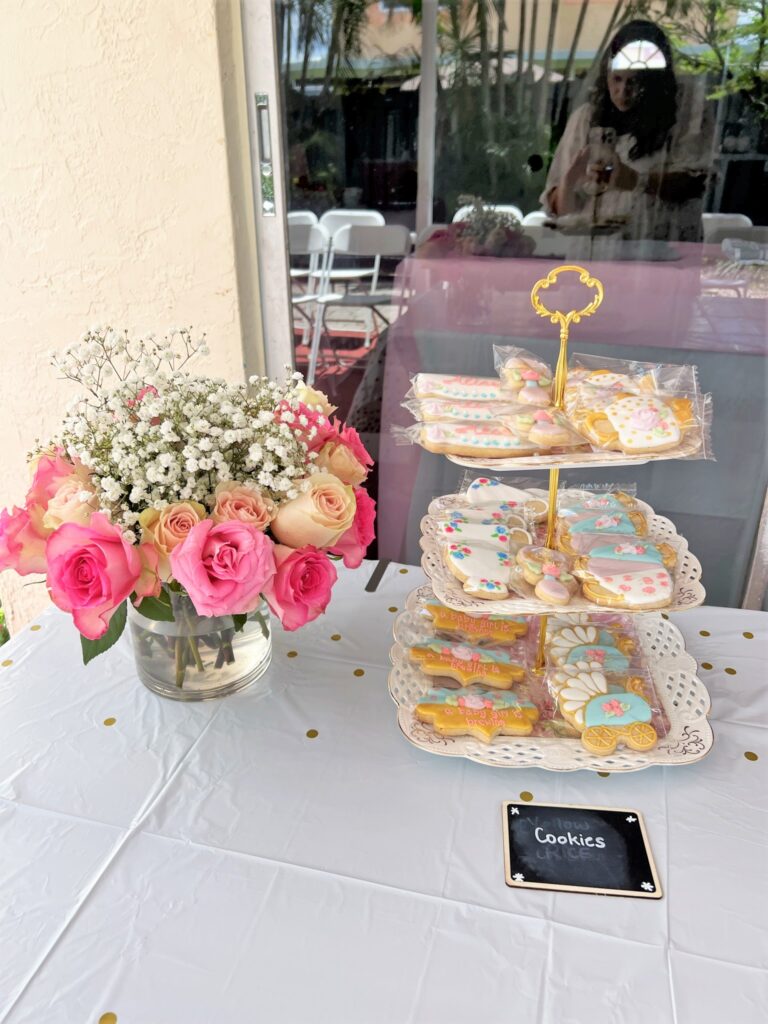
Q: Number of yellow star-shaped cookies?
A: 3